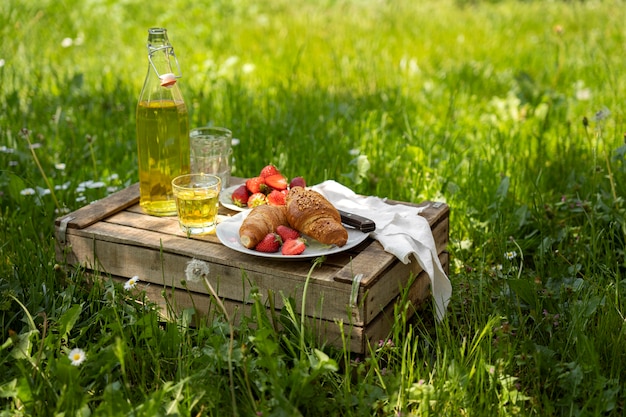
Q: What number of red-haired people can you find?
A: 0